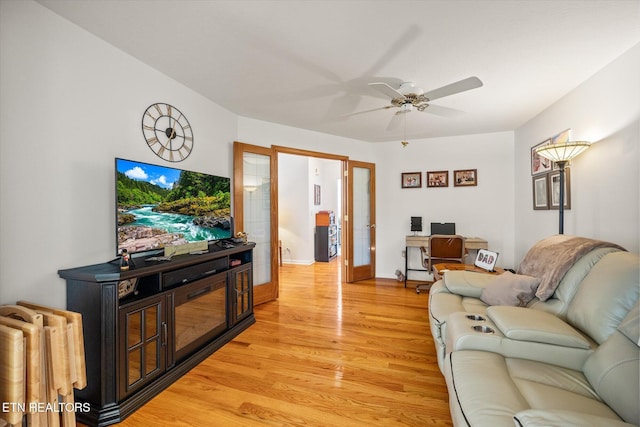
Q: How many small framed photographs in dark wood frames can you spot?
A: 3